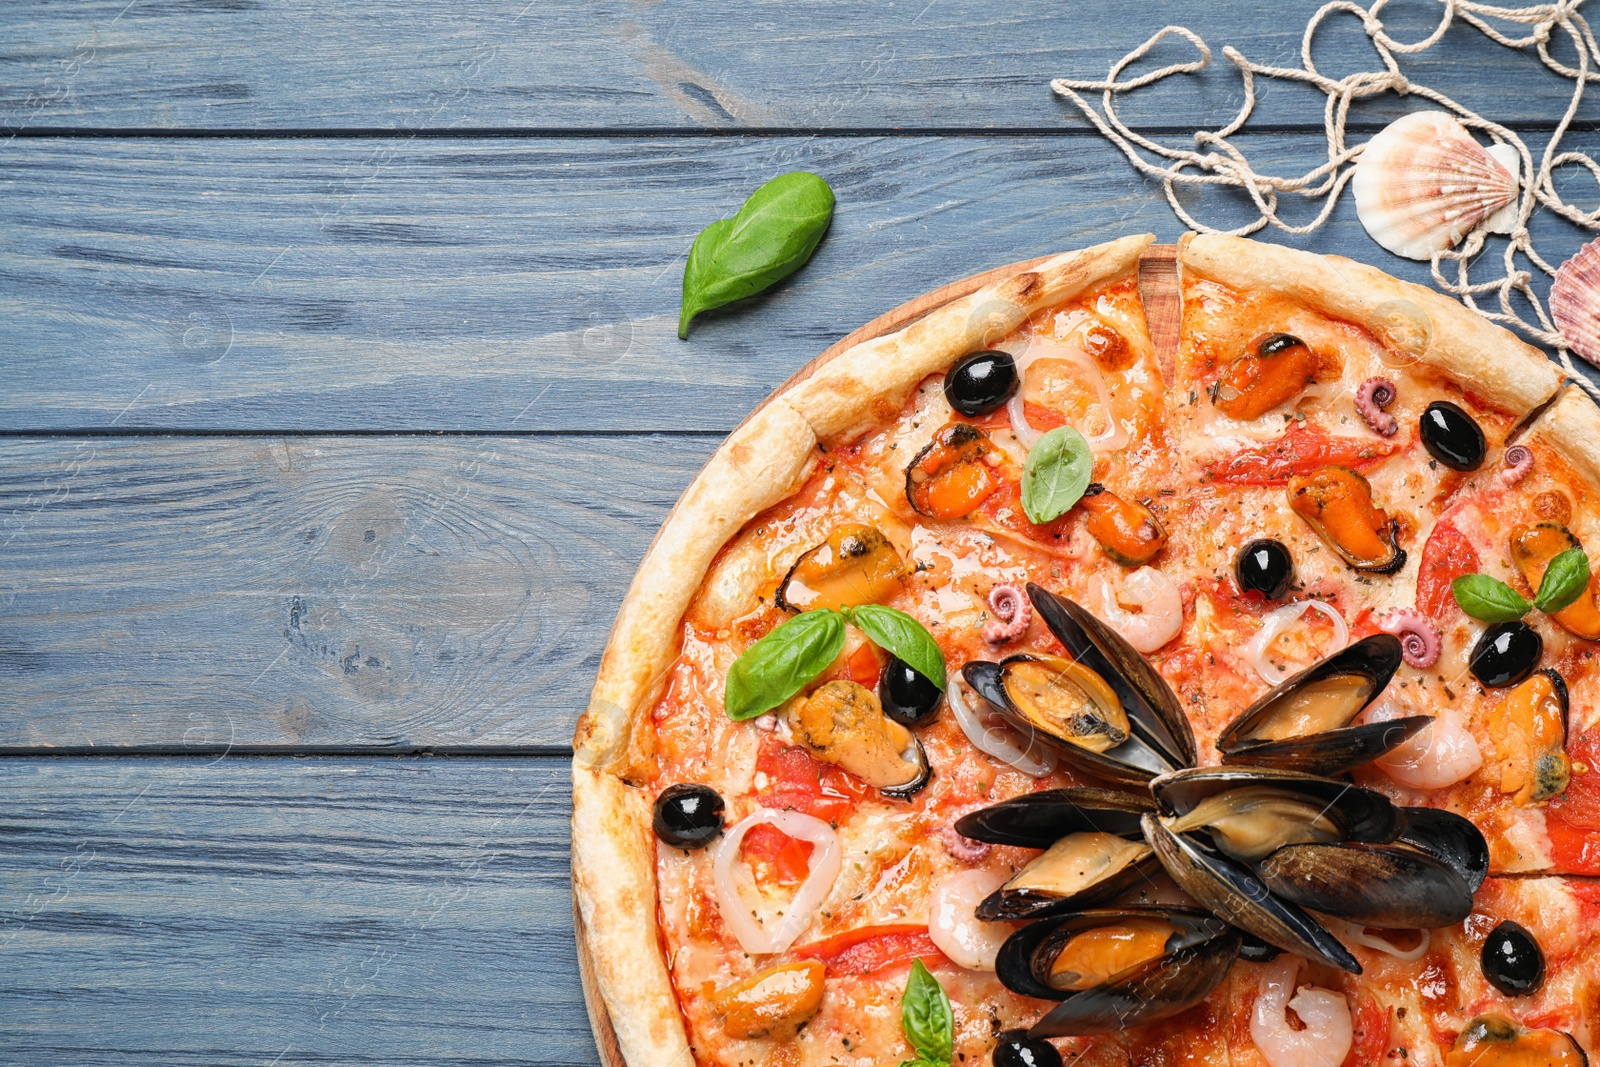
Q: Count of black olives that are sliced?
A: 0